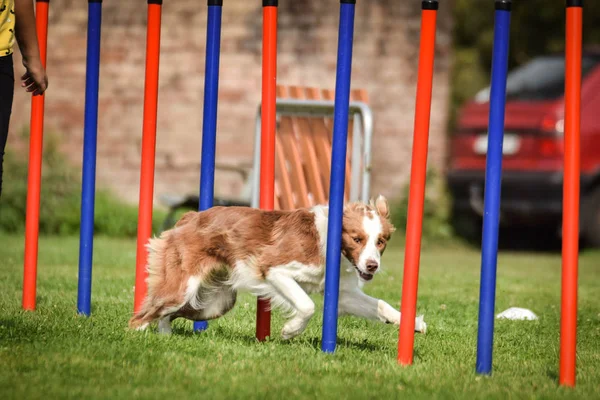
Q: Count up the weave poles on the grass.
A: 9